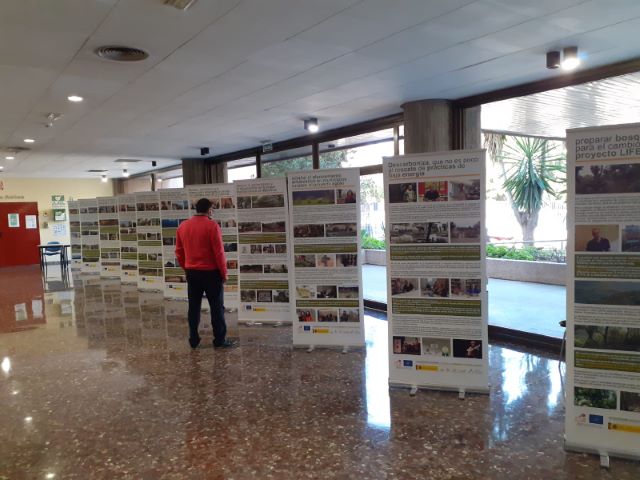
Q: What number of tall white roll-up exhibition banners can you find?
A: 11